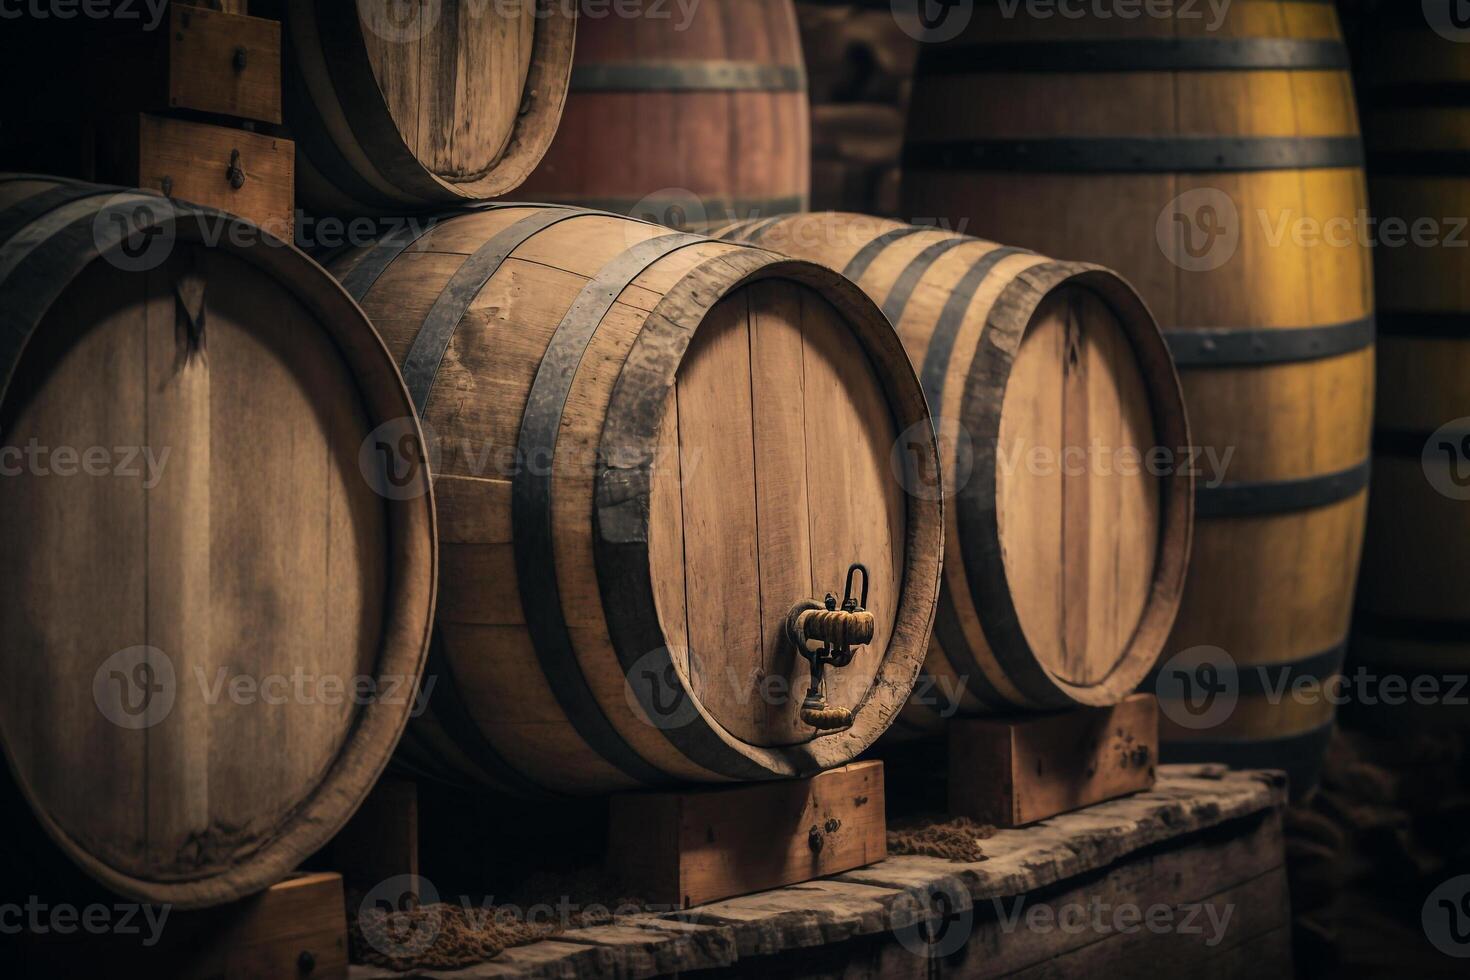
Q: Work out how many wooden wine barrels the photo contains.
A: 7